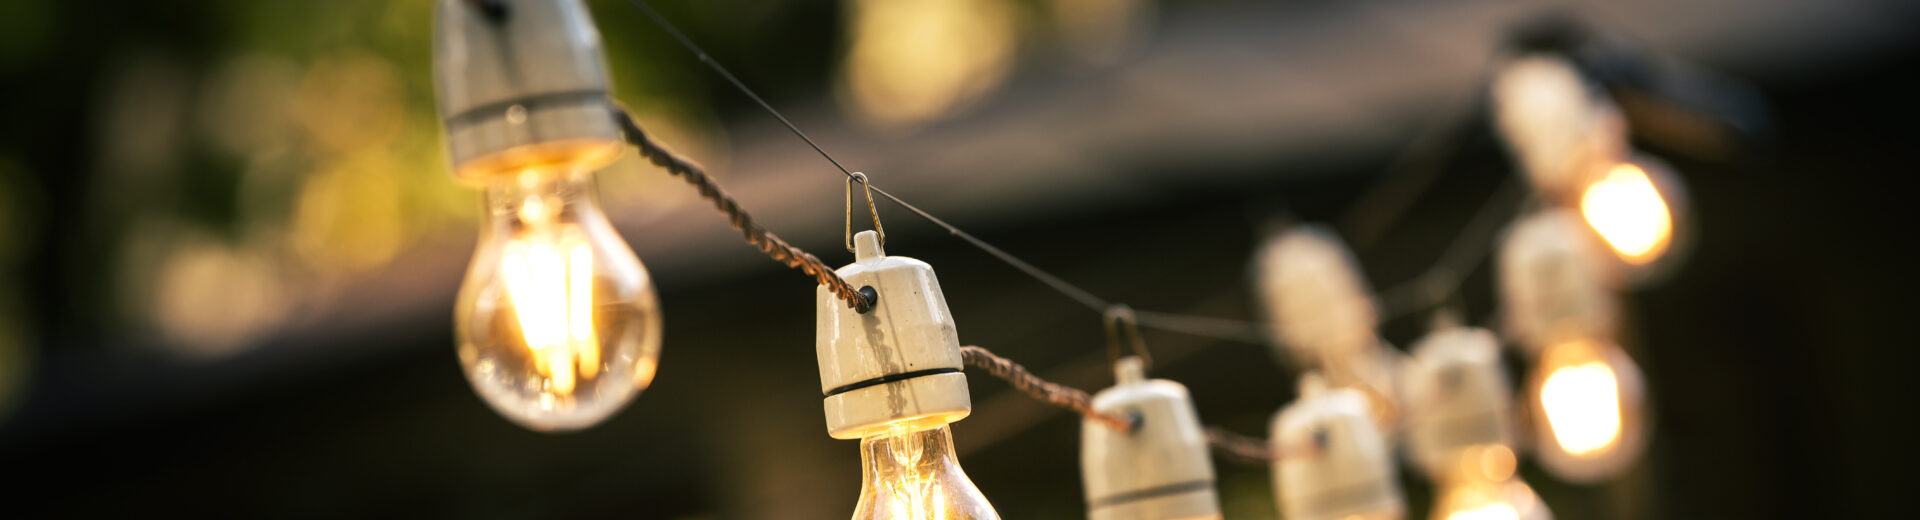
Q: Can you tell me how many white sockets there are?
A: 8